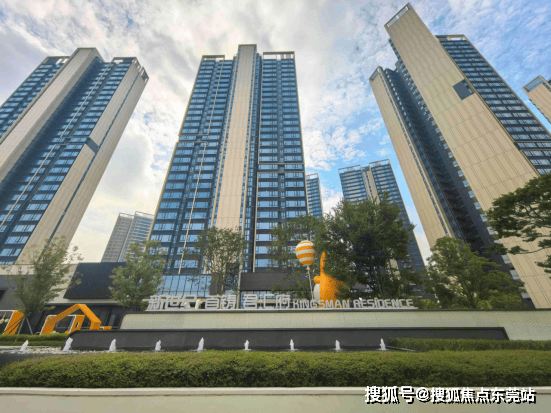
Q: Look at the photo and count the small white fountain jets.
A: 9